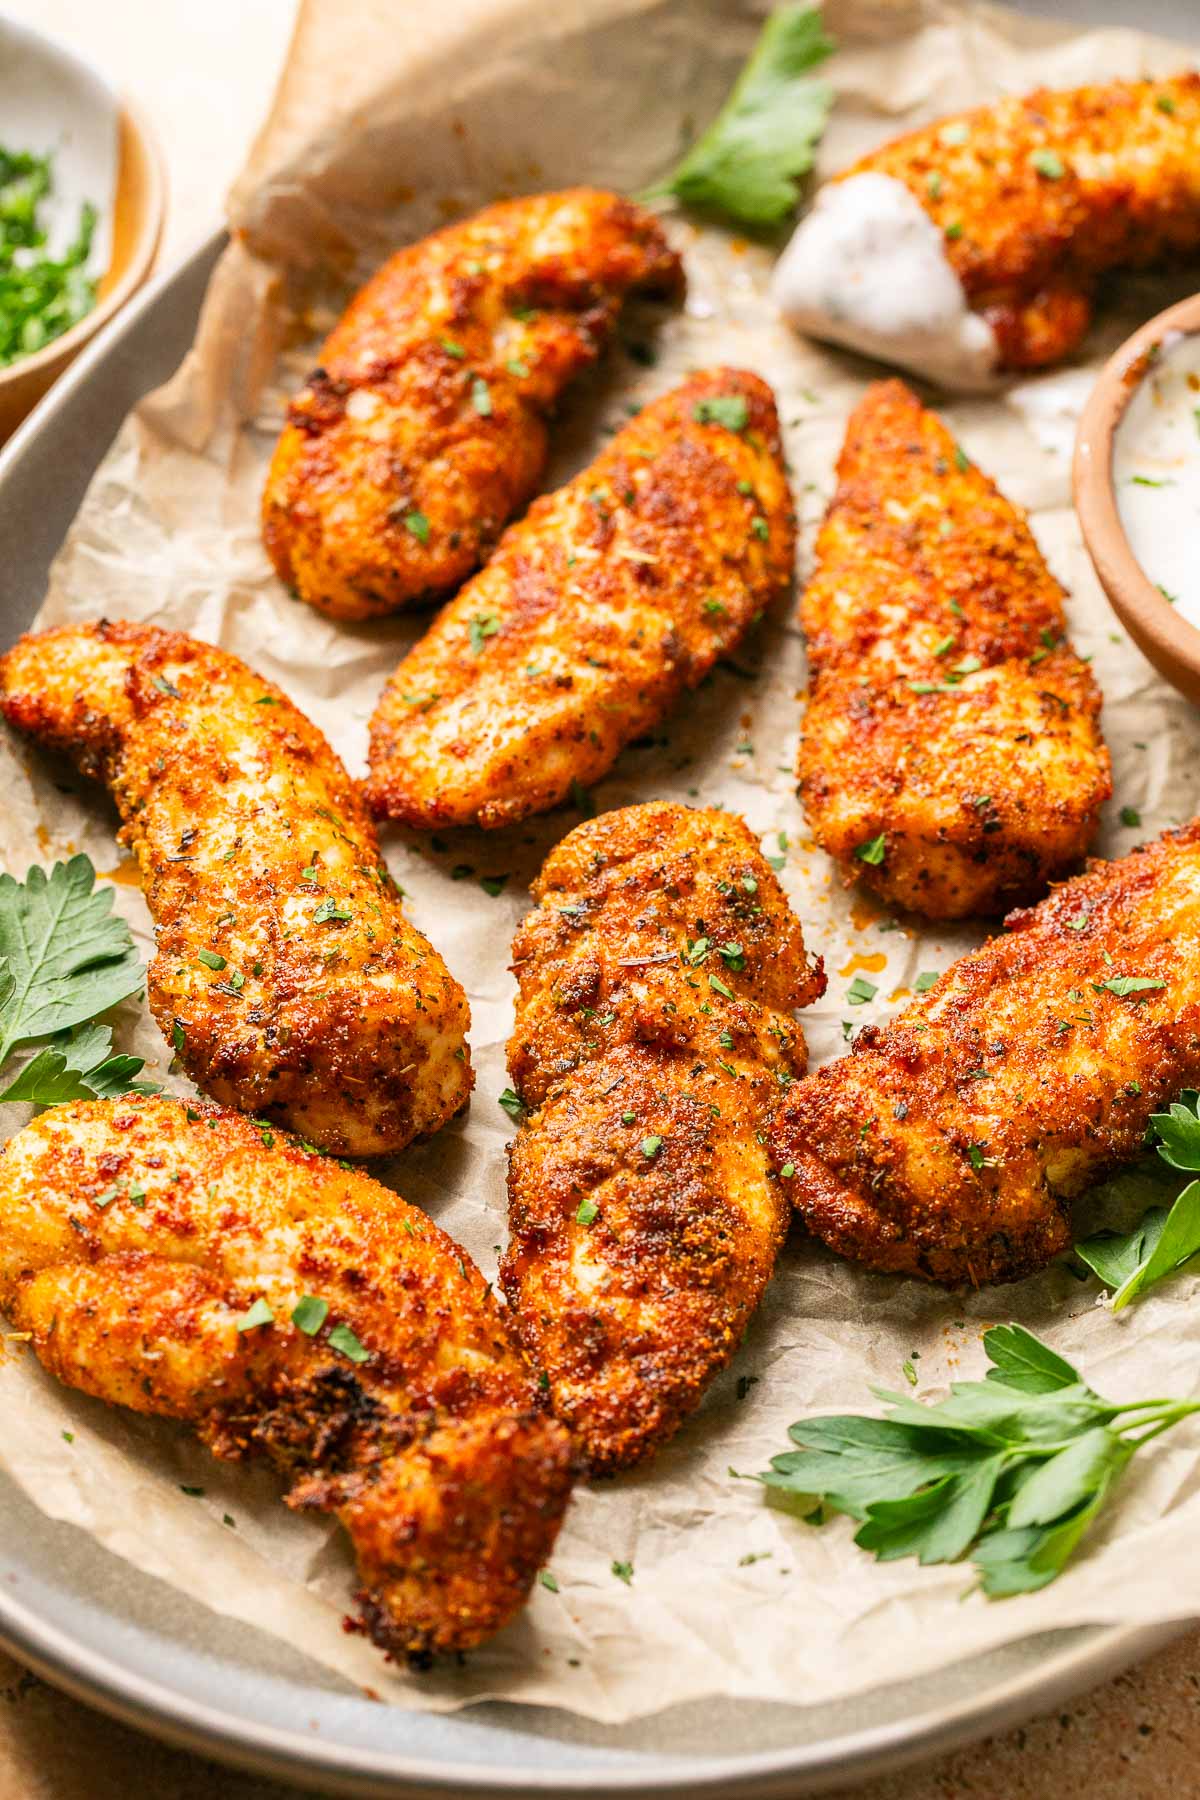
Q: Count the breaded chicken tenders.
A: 8